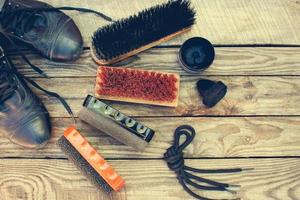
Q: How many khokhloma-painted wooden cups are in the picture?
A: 0